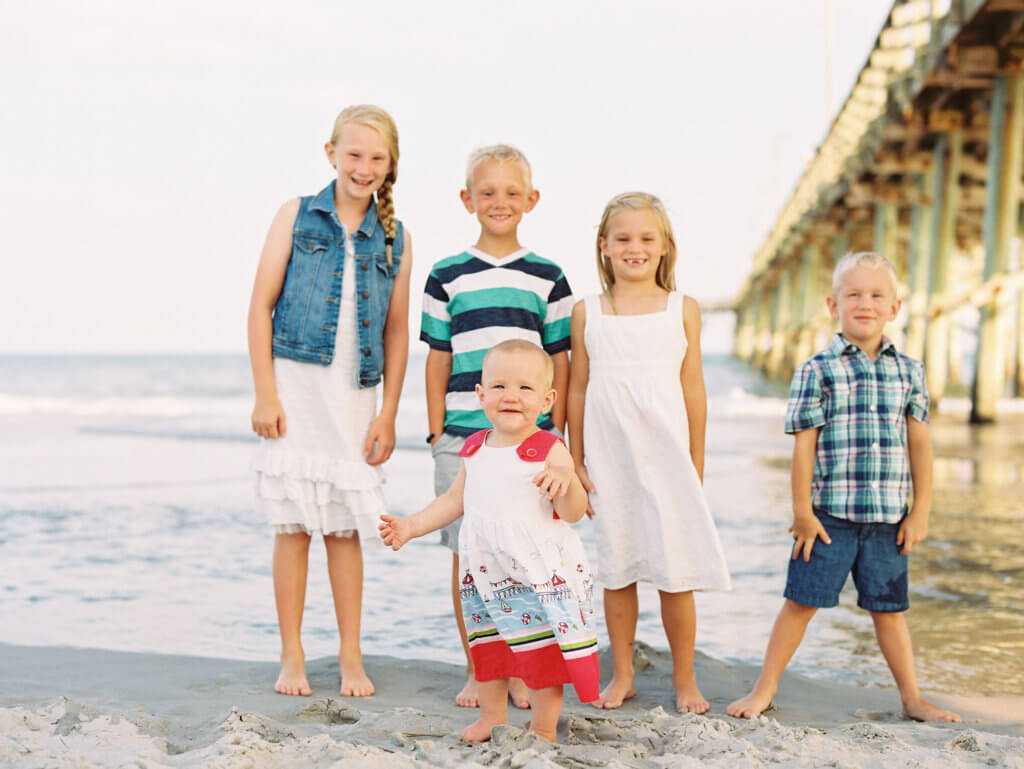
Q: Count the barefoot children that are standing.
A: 5